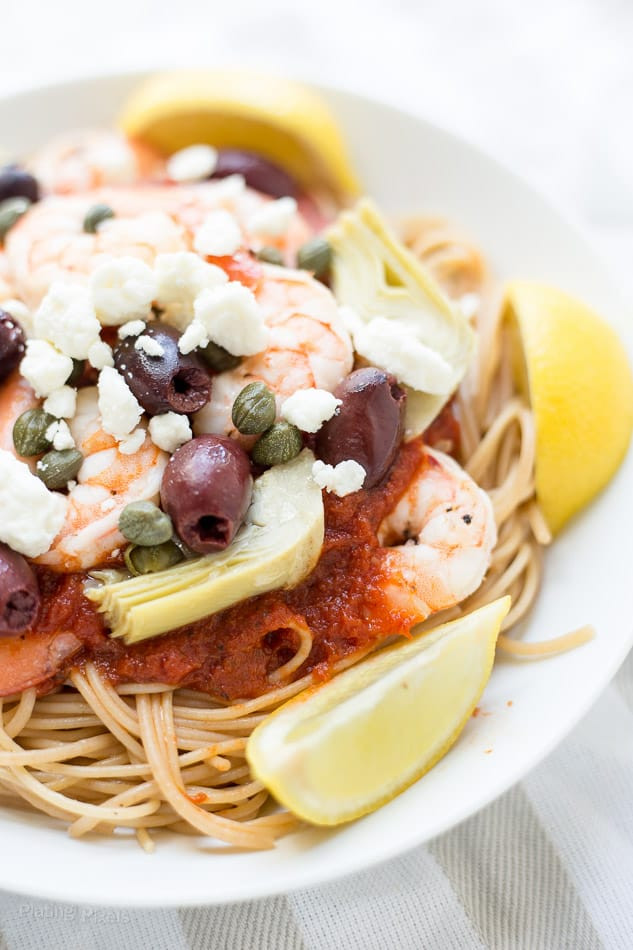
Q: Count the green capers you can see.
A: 12